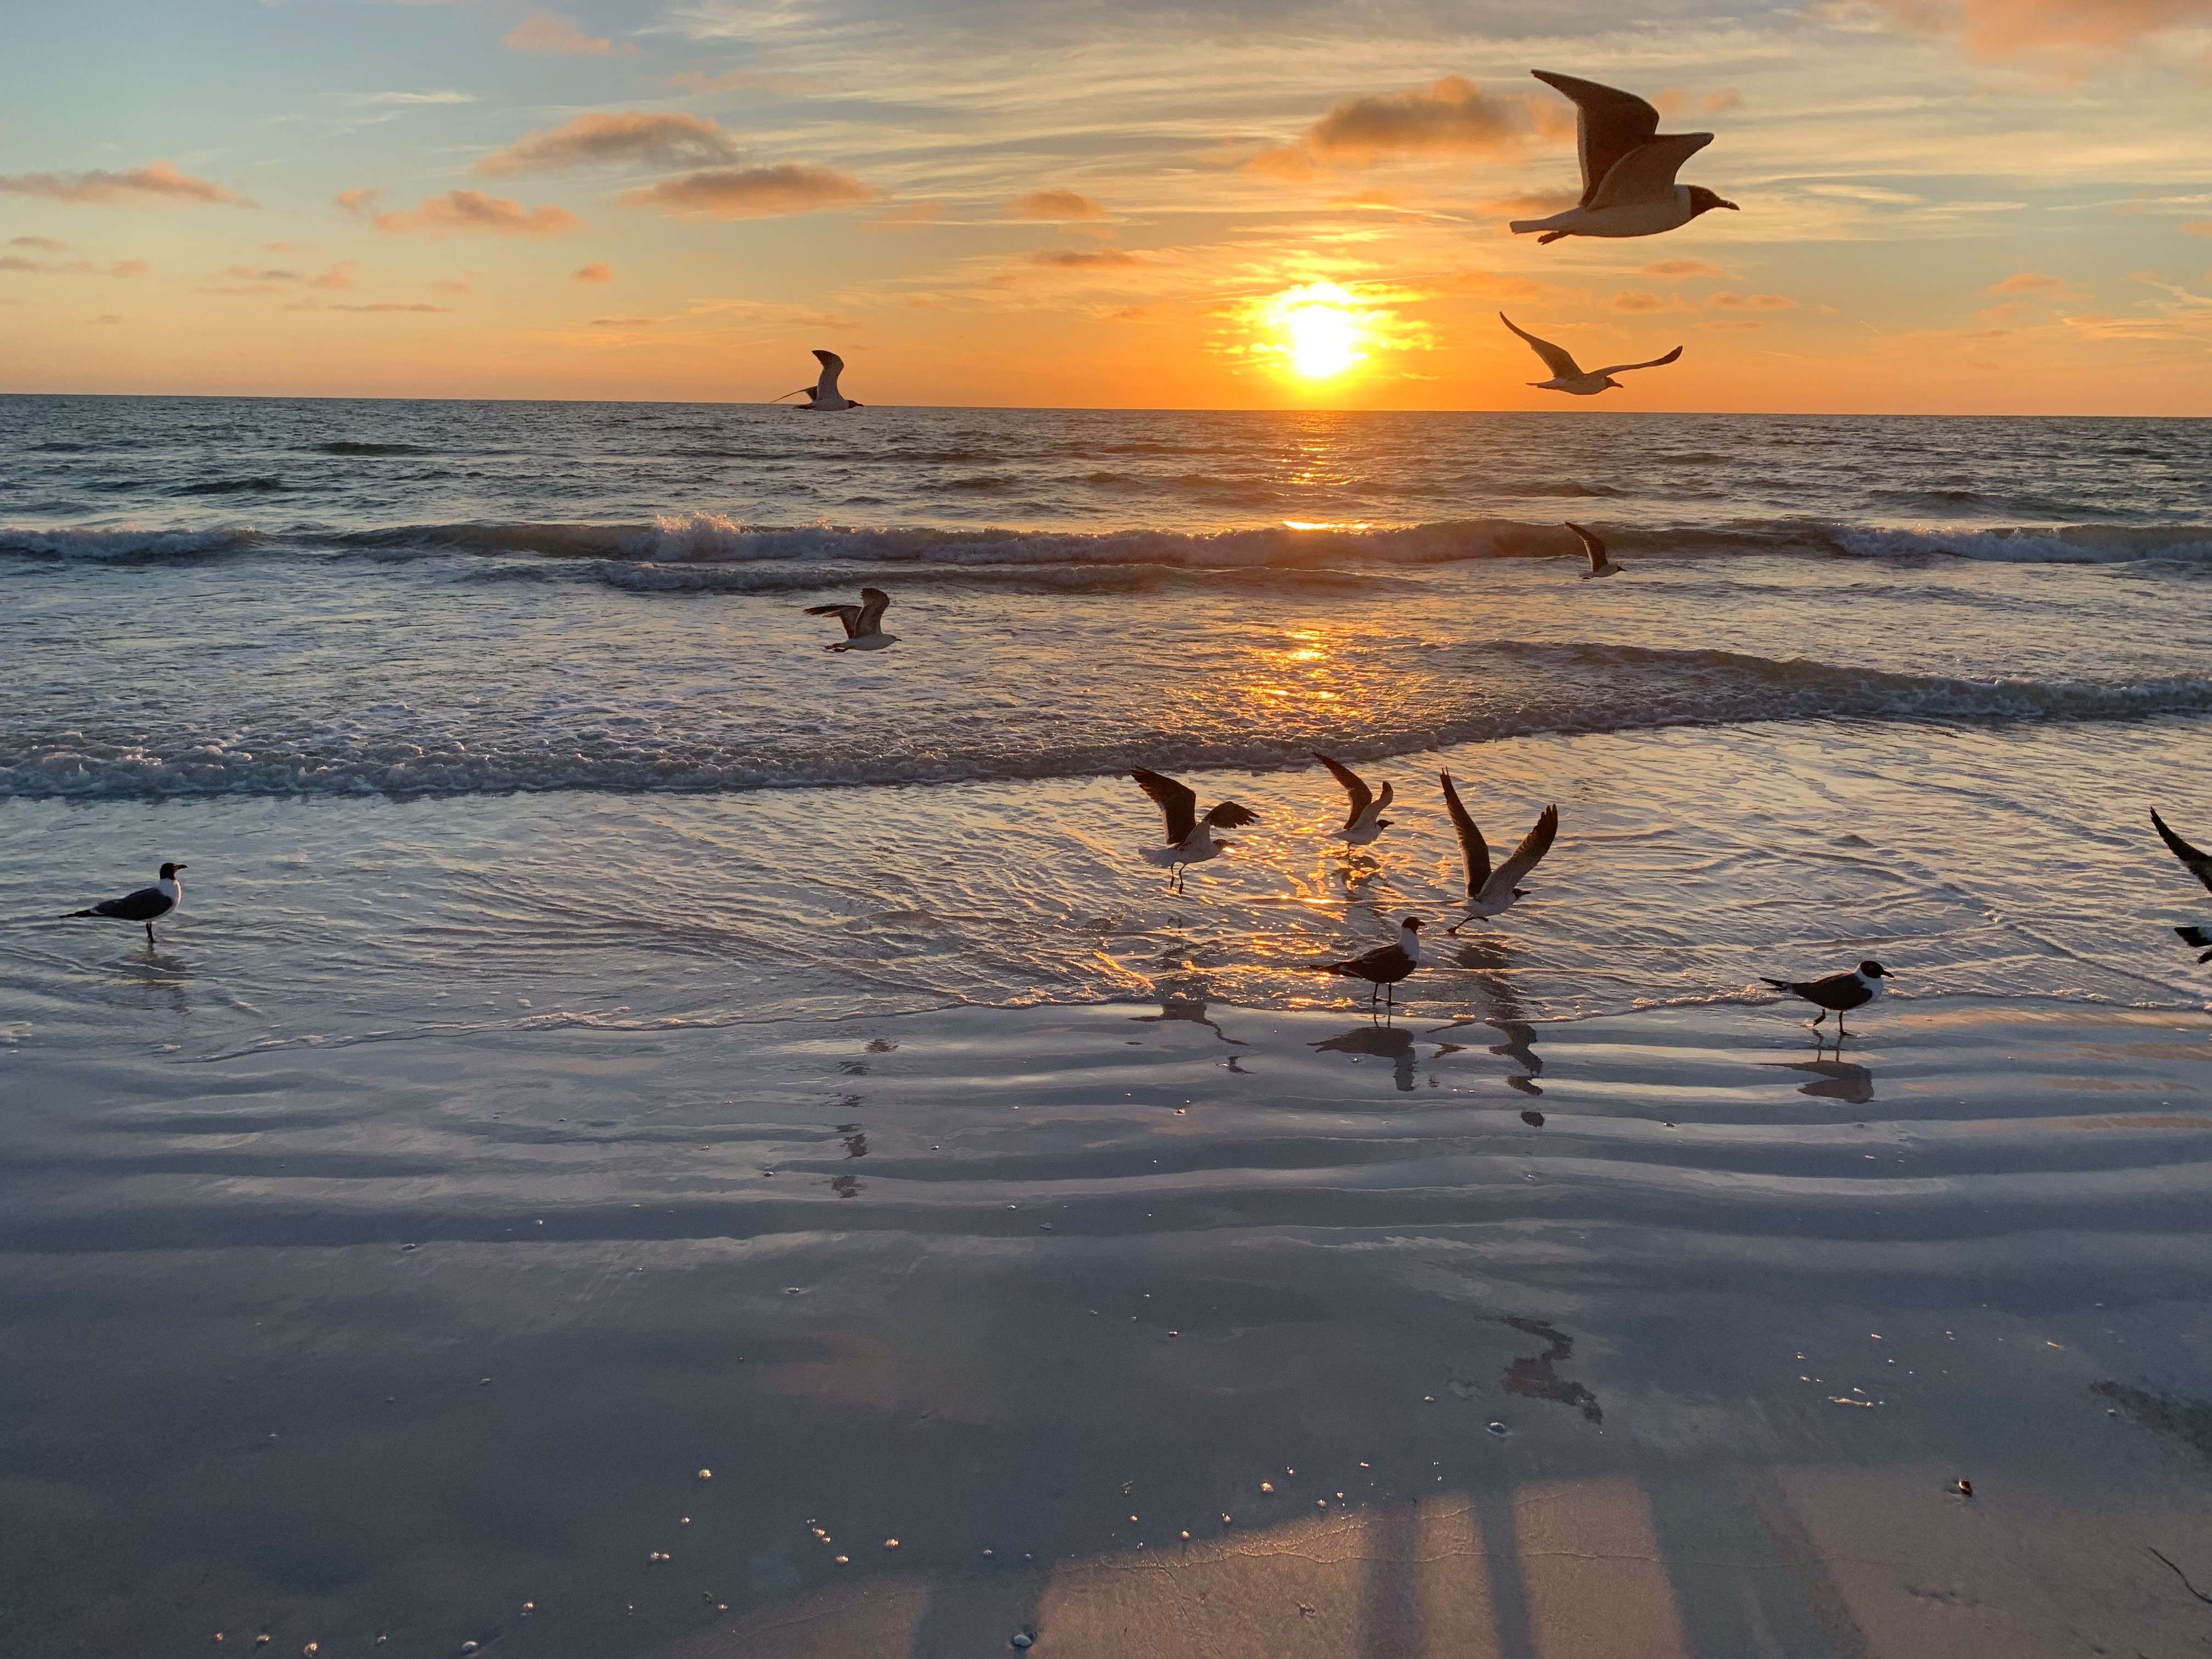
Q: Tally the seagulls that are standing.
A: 3